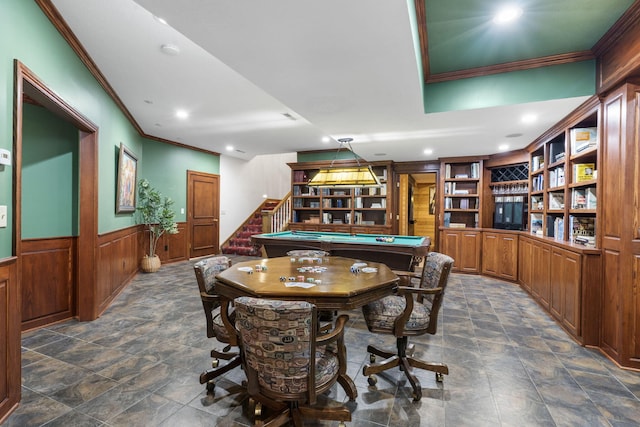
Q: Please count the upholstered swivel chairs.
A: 4